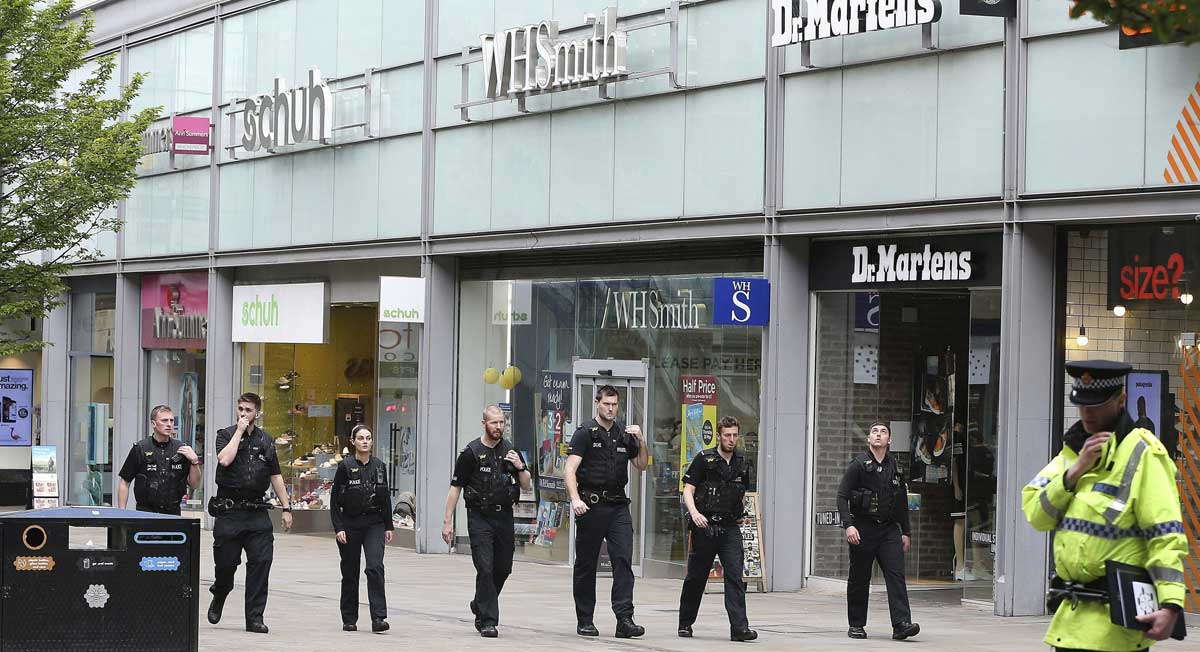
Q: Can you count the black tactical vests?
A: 7